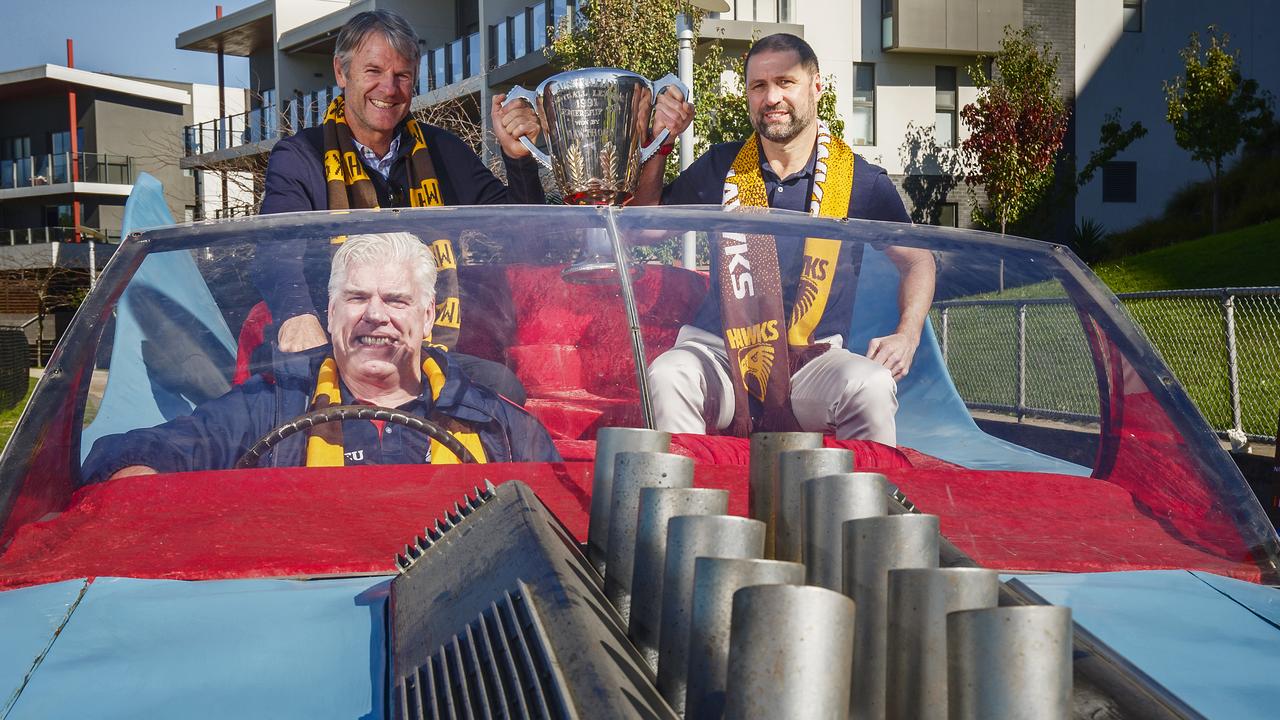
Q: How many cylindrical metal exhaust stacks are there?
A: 12